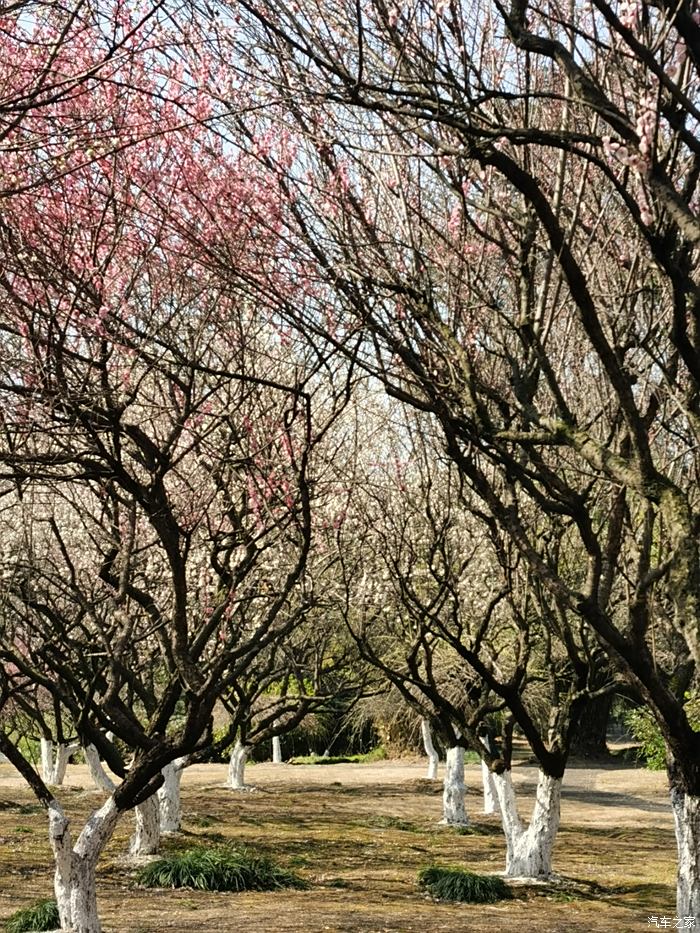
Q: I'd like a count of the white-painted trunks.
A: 12